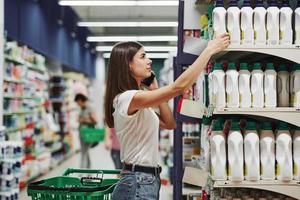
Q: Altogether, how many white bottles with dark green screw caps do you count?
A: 13